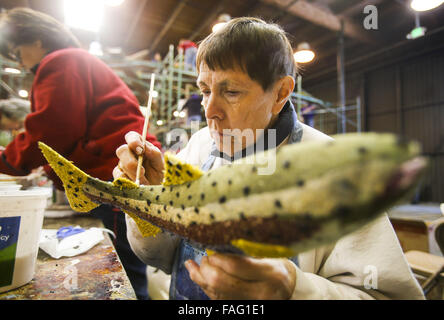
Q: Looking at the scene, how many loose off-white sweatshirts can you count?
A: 1